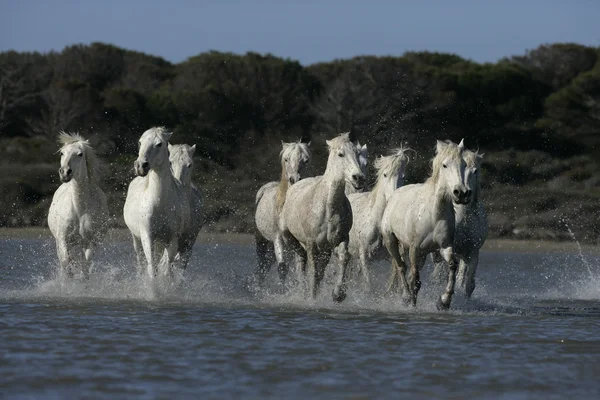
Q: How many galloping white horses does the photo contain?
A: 9